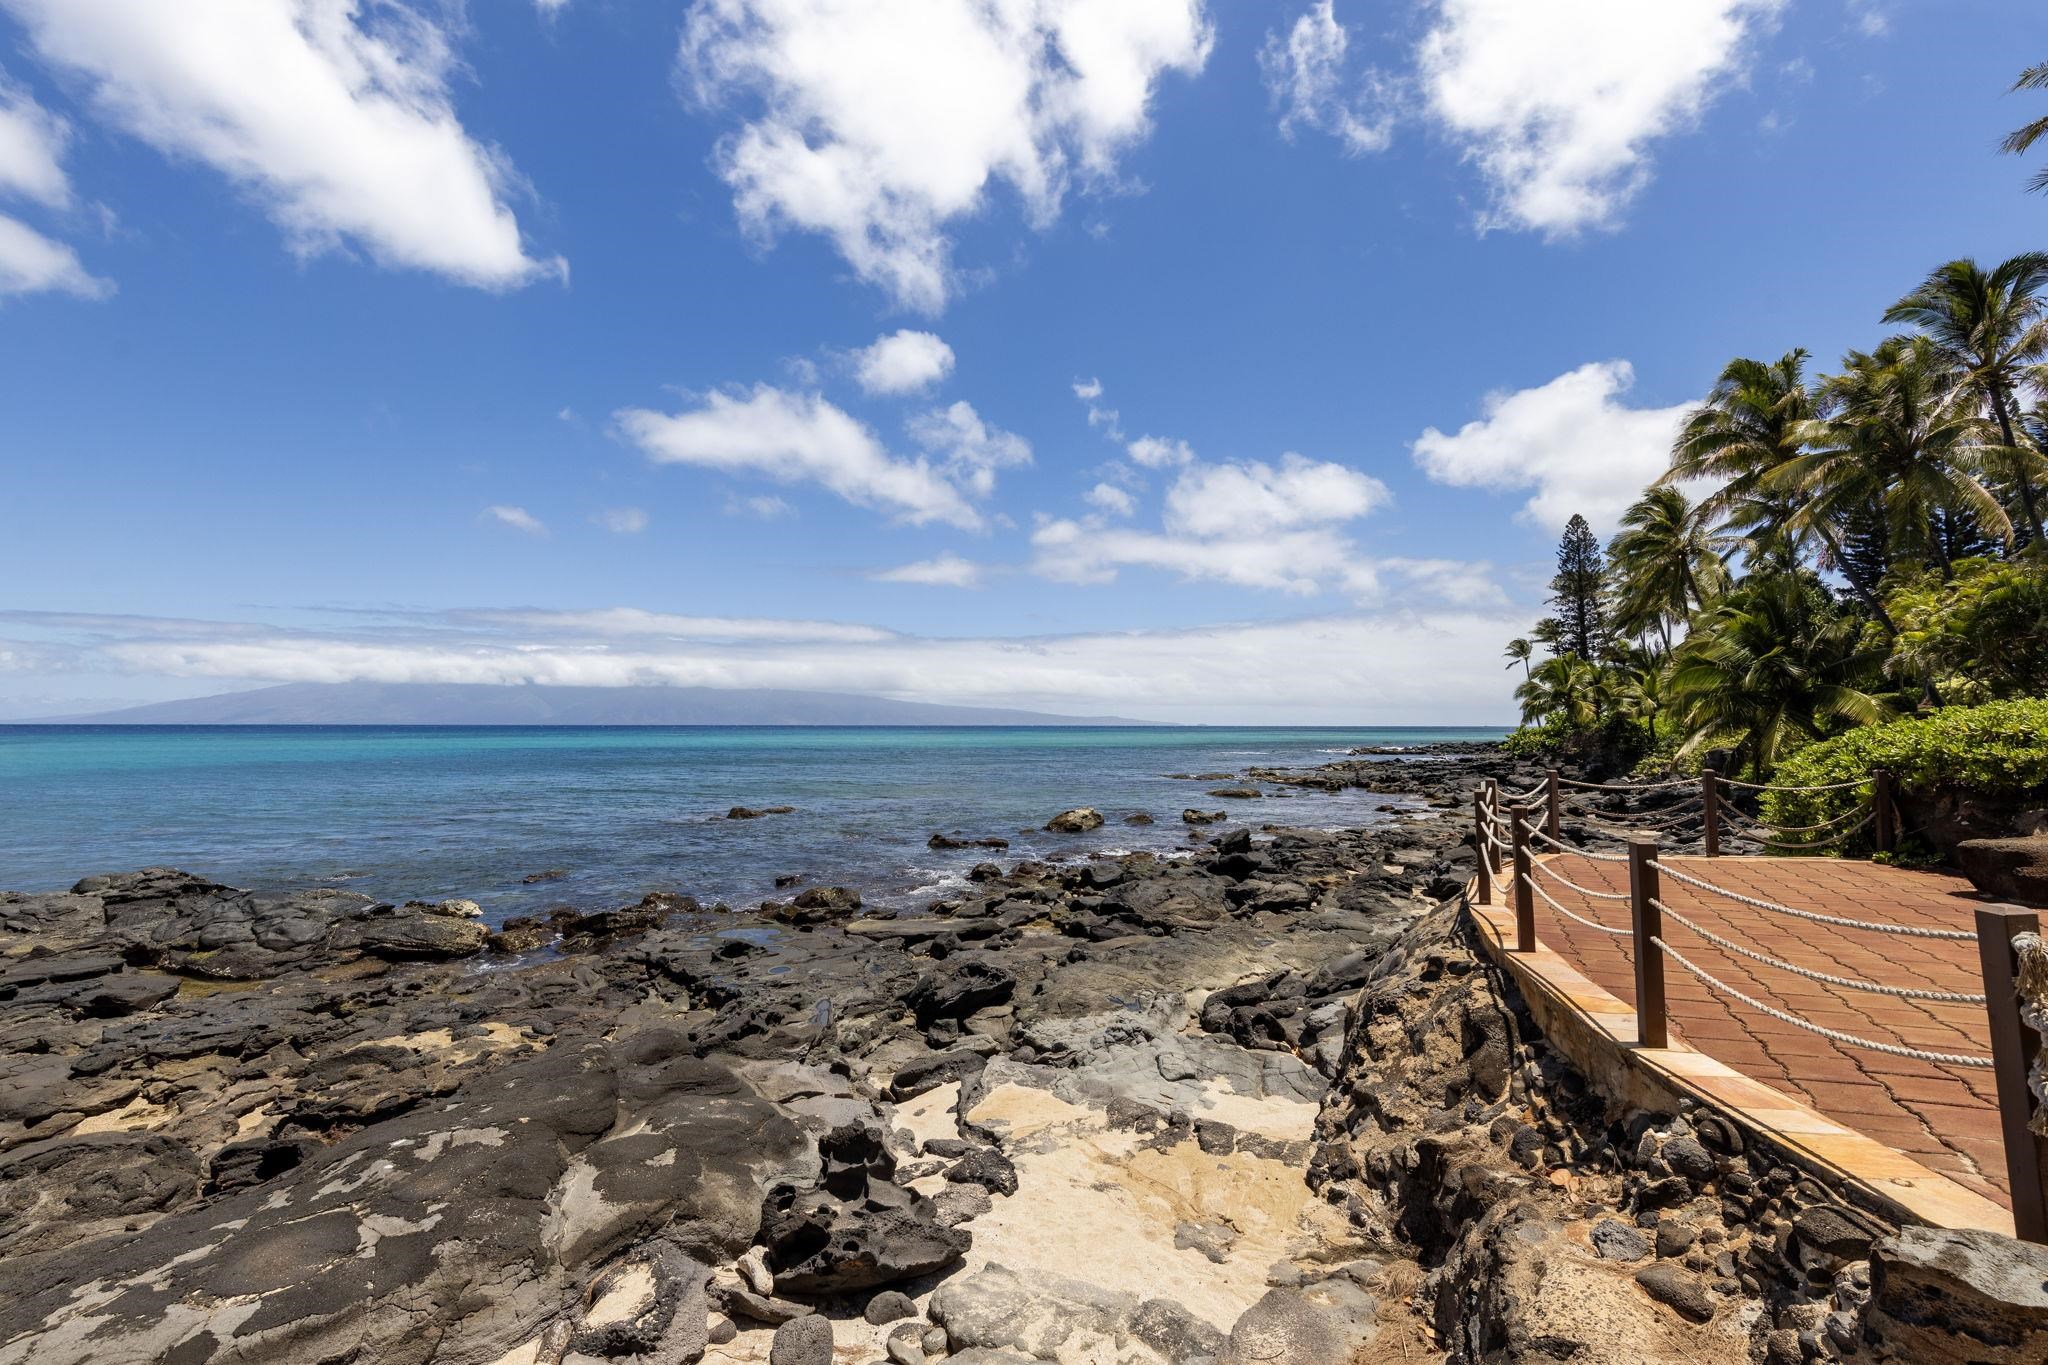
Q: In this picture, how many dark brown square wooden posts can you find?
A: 8